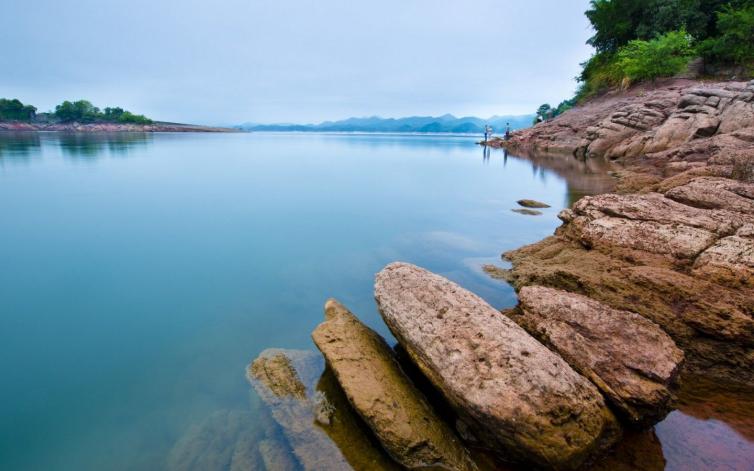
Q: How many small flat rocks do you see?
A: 2